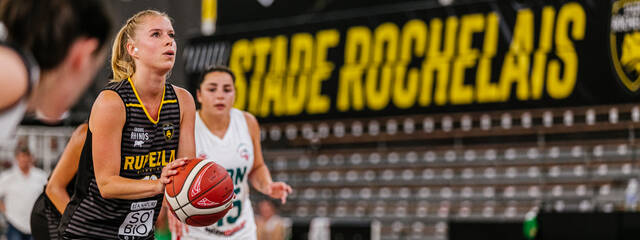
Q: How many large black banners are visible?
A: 1